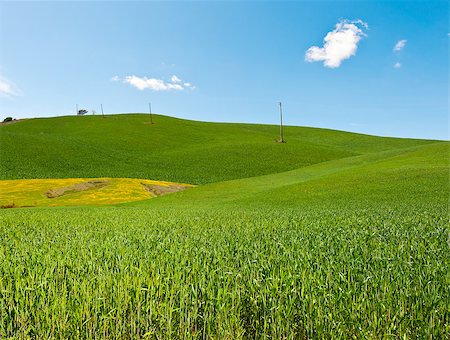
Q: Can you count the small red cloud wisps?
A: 0